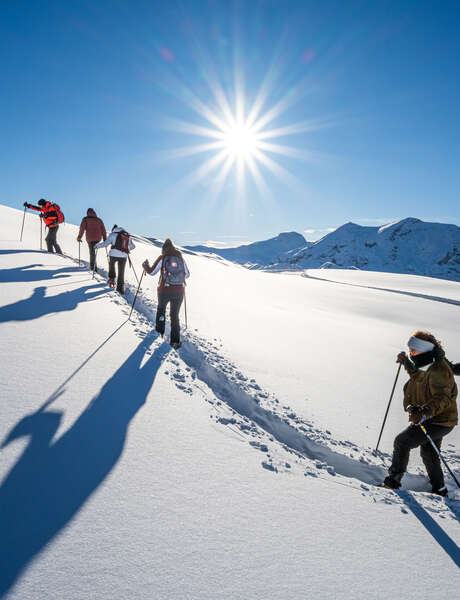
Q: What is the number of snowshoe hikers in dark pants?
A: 5